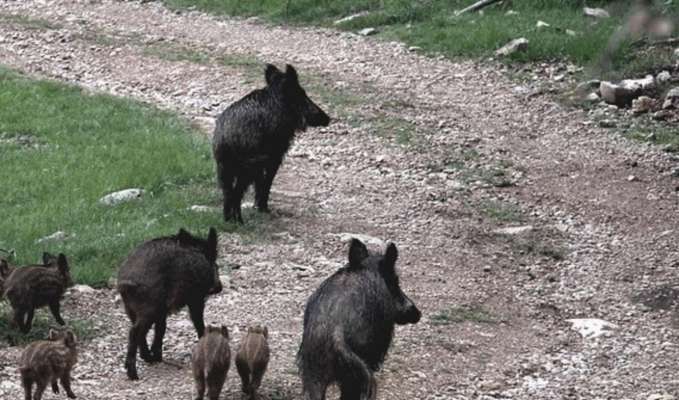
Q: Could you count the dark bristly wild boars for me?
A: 3